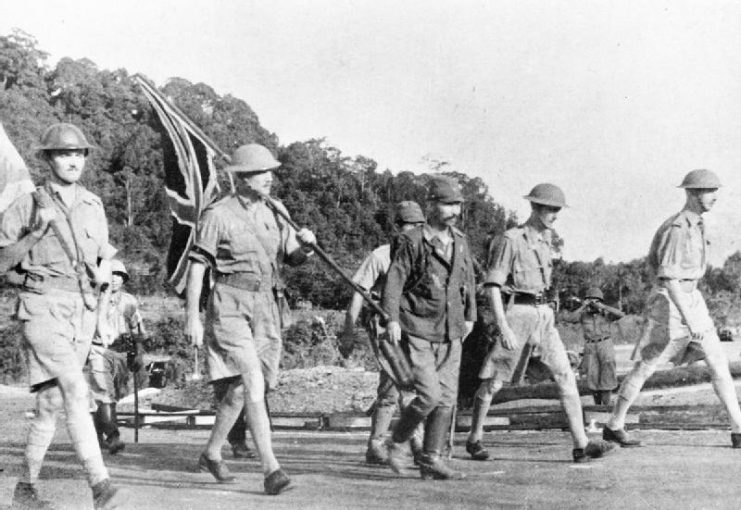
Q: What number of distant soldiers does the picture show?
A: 2